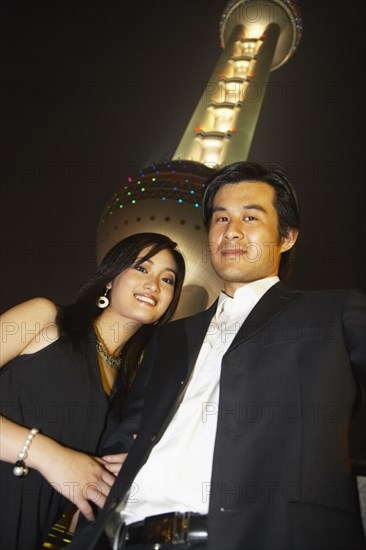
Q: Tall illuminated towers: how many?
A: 1